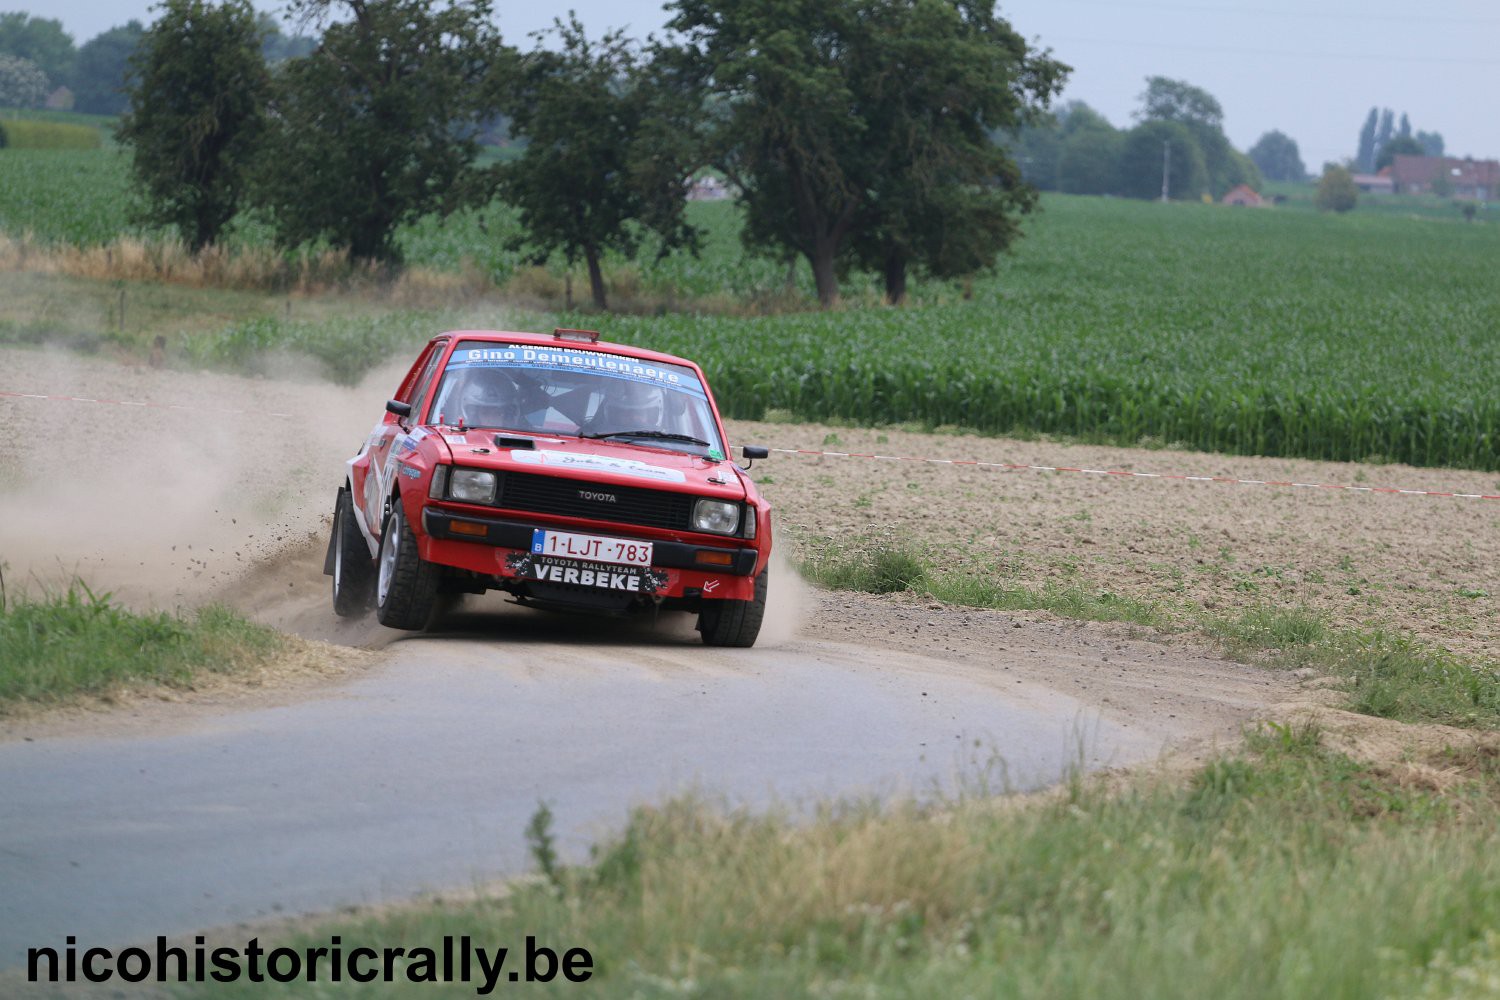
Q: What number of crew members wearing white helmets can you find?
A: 2